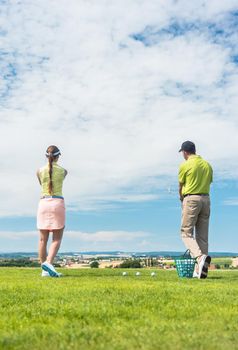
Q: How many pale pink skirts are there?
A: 1